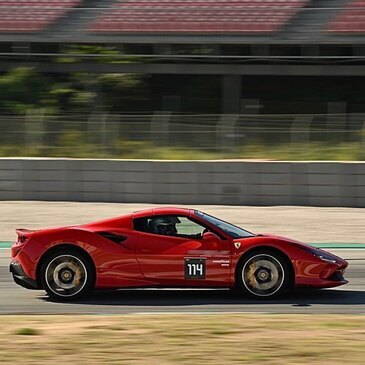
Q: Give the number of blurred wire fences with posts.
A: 1